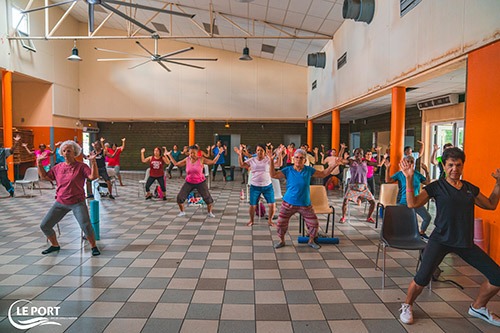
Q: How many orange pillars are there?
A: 5